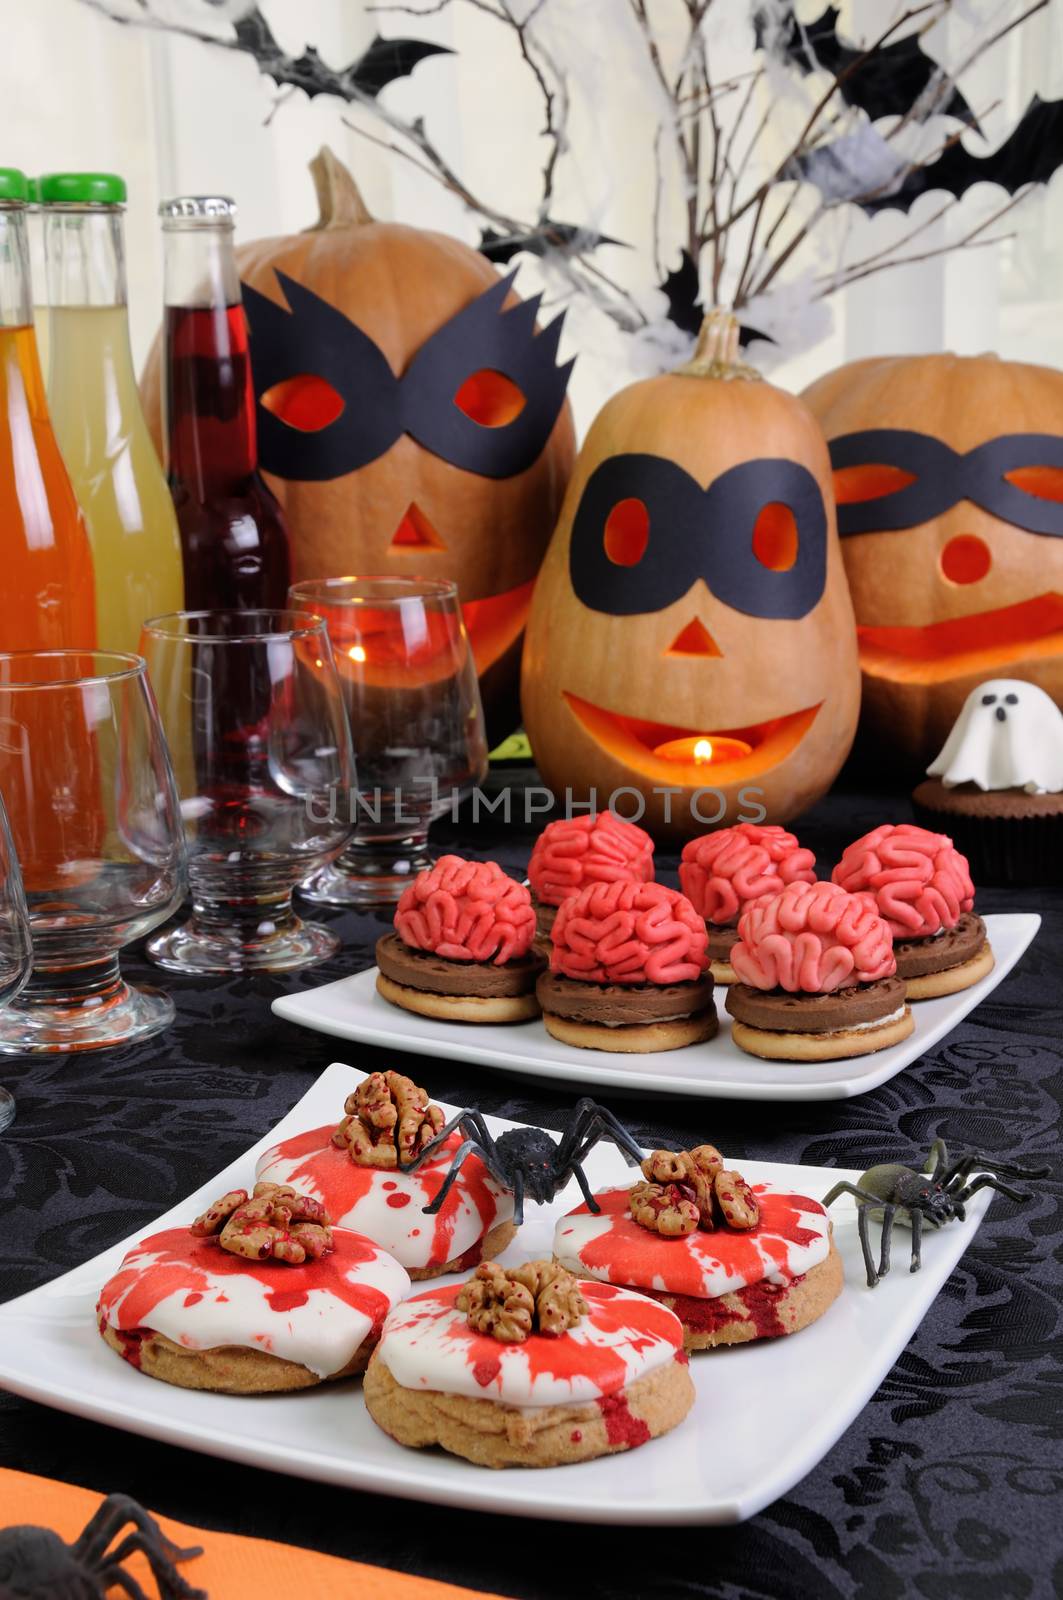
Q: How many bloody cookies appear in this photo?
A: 4